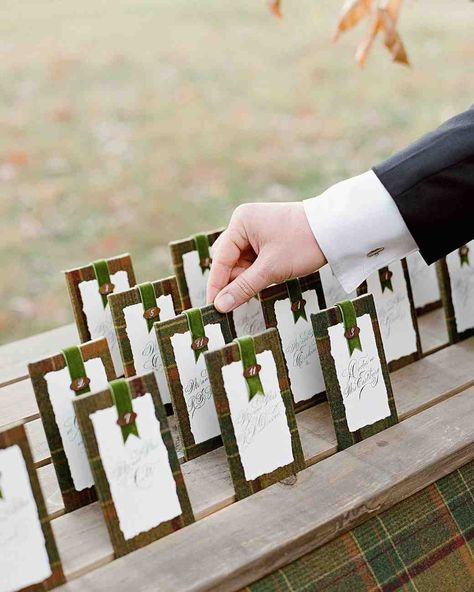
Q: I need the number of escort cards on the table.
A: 15